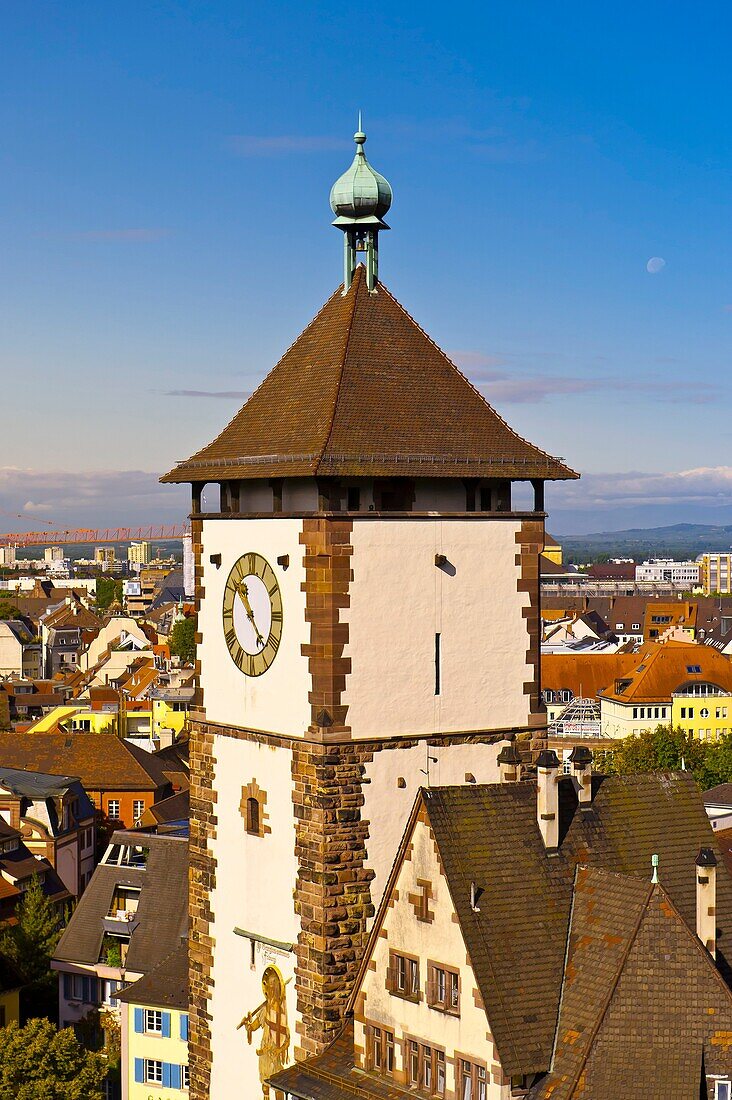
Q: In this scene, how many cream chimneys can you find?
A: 4